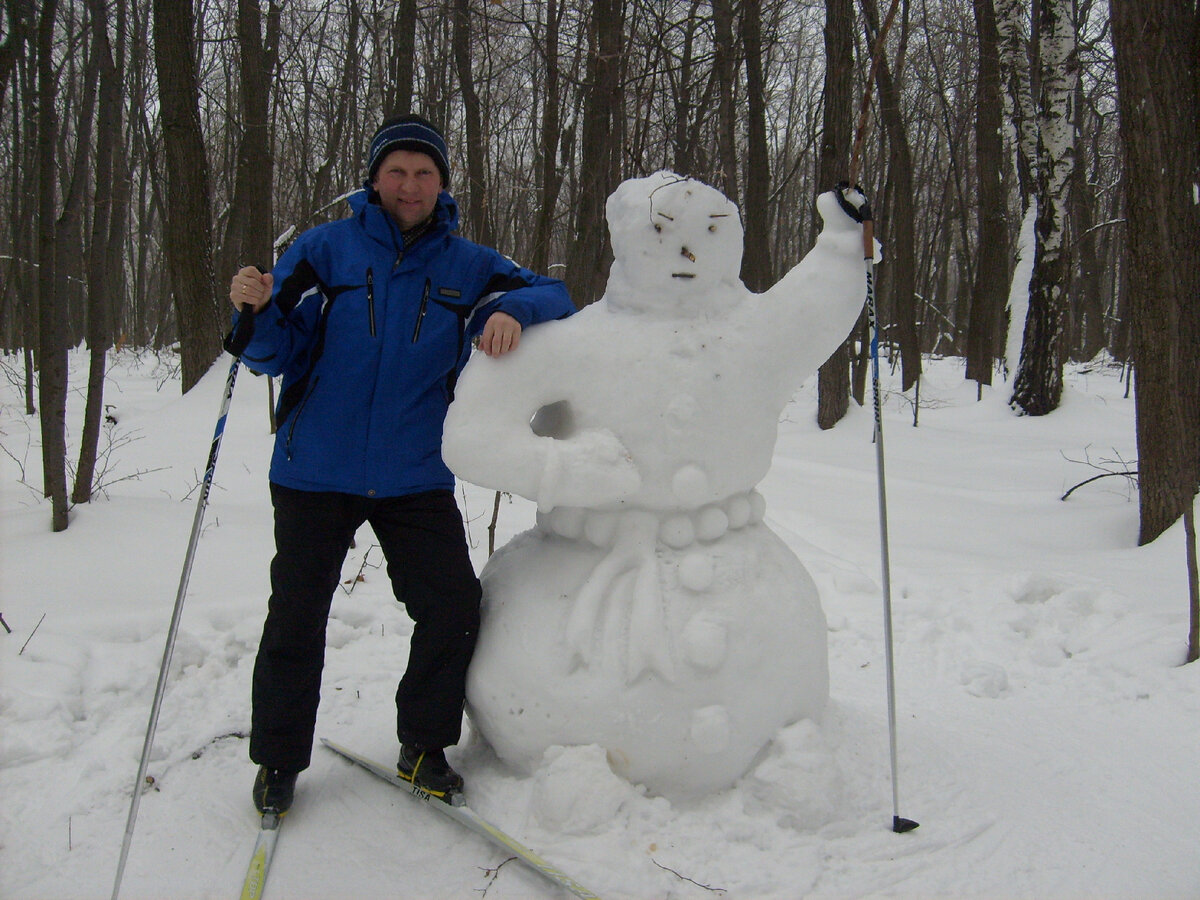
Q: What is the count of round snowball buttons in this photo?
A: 5